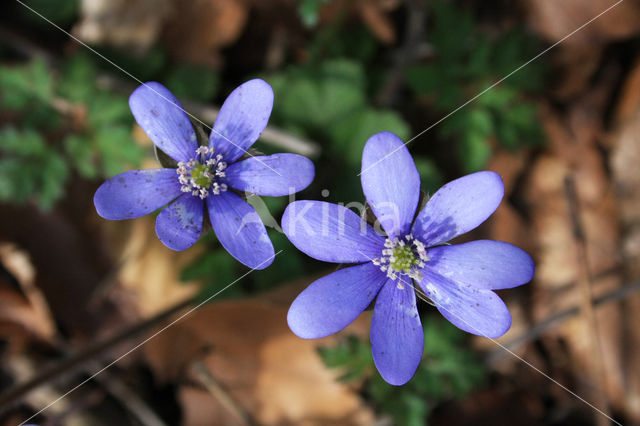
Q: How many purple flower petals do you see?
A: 13